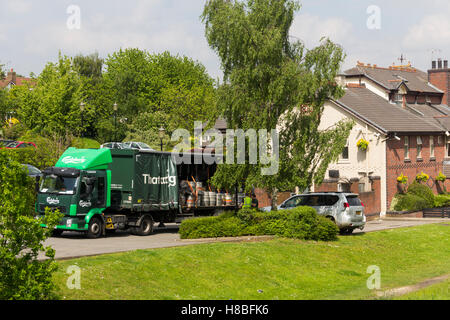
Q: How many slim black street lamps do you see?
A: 3